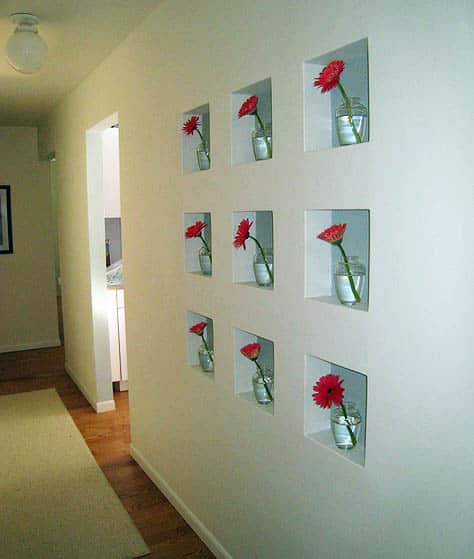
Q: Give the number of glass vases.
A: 9